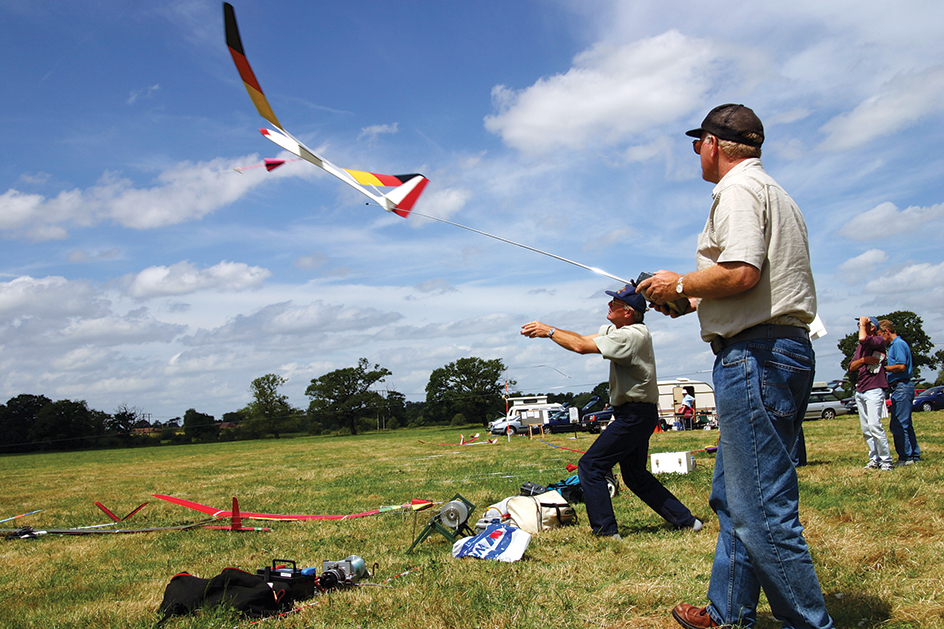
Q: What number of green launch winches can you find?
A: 1